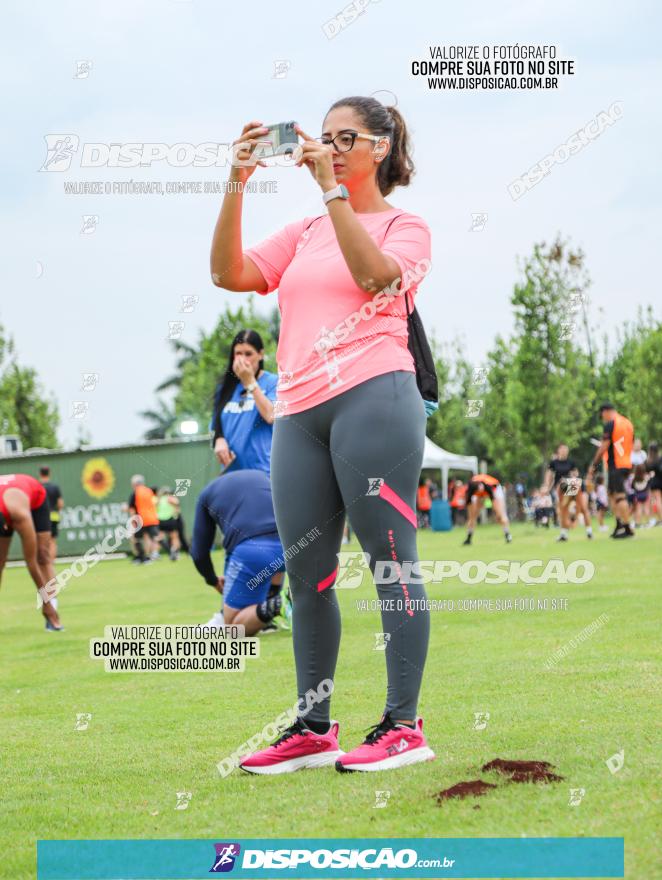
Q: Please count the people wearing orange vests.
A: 5